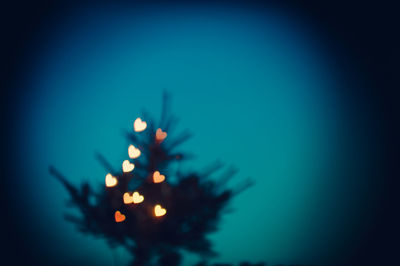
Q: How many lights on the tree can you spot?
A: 10